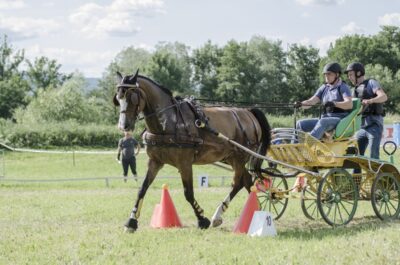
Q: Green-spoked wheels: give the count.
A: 4